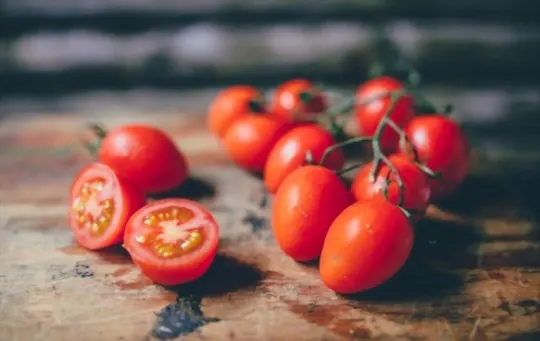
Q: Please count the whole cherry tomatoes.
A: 10